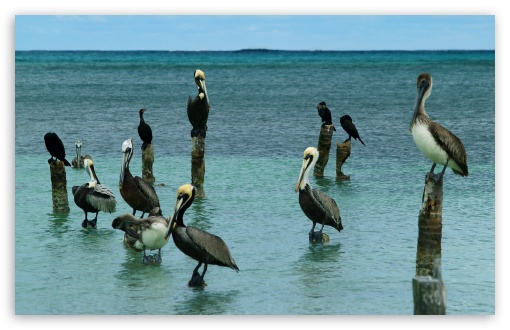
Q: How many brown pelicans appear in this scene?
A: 8